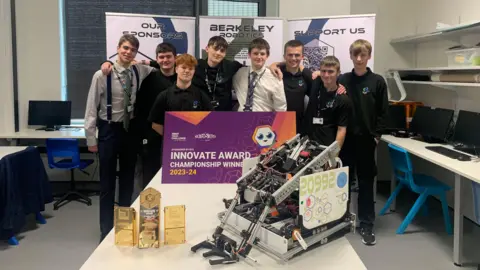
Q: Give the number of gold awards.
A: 3